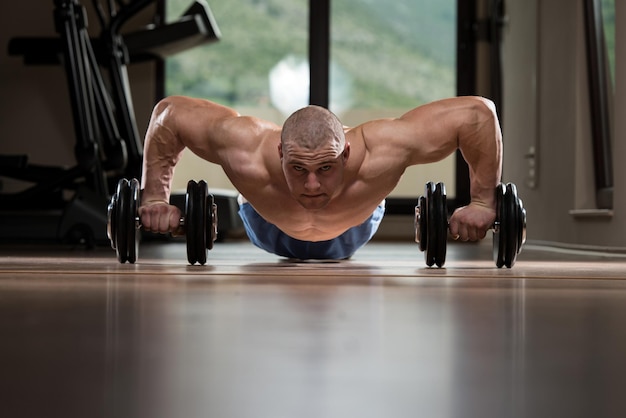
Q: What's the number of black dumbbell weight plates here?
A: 12